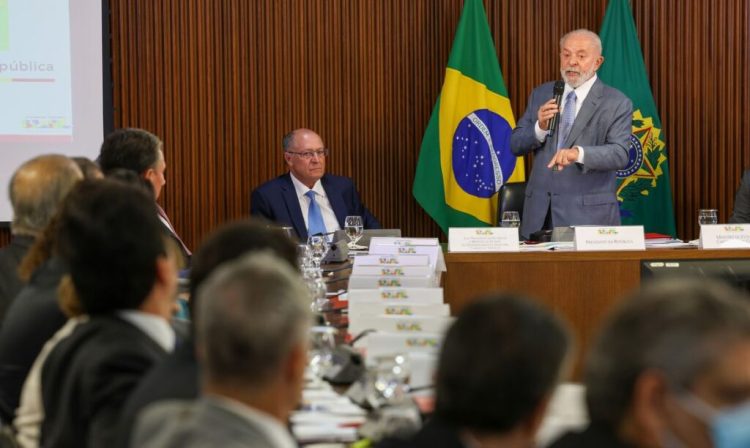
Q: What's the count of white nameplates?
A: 12